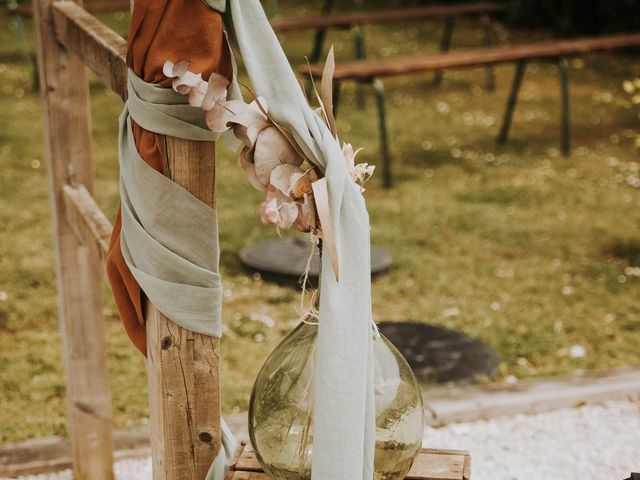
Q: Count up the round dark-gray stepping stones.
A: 2